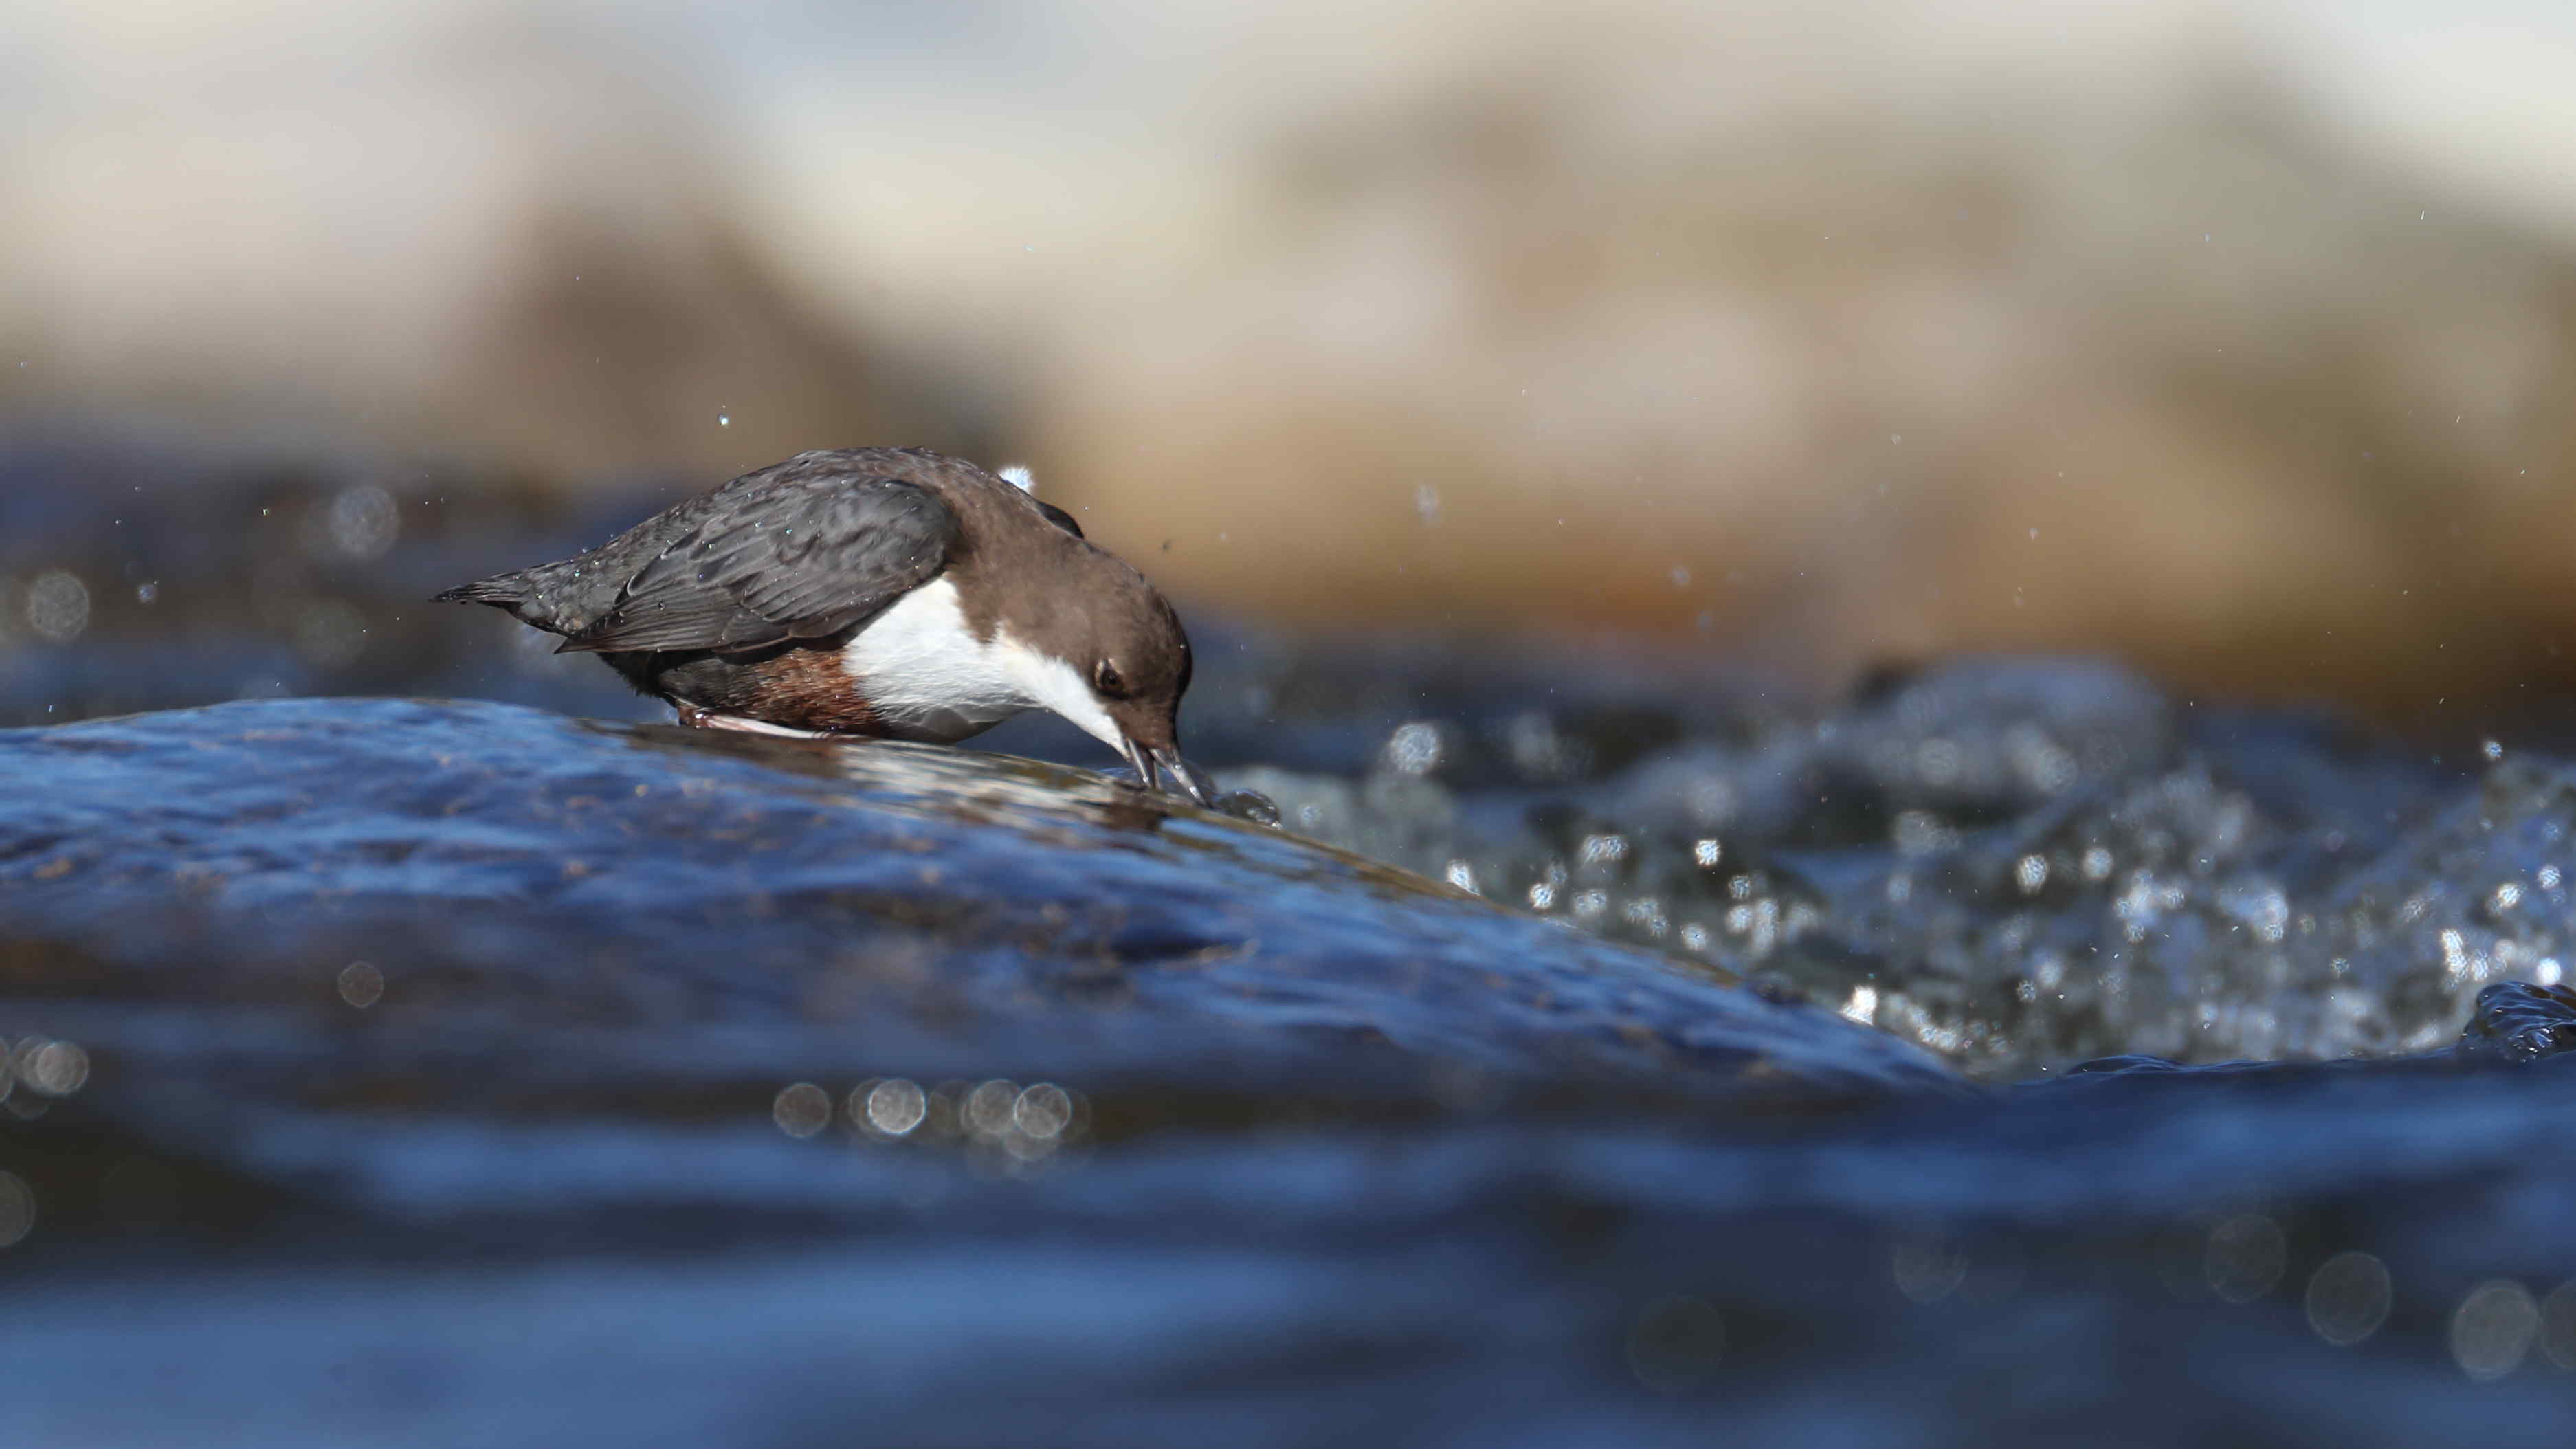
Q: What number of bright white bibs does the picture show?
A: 1